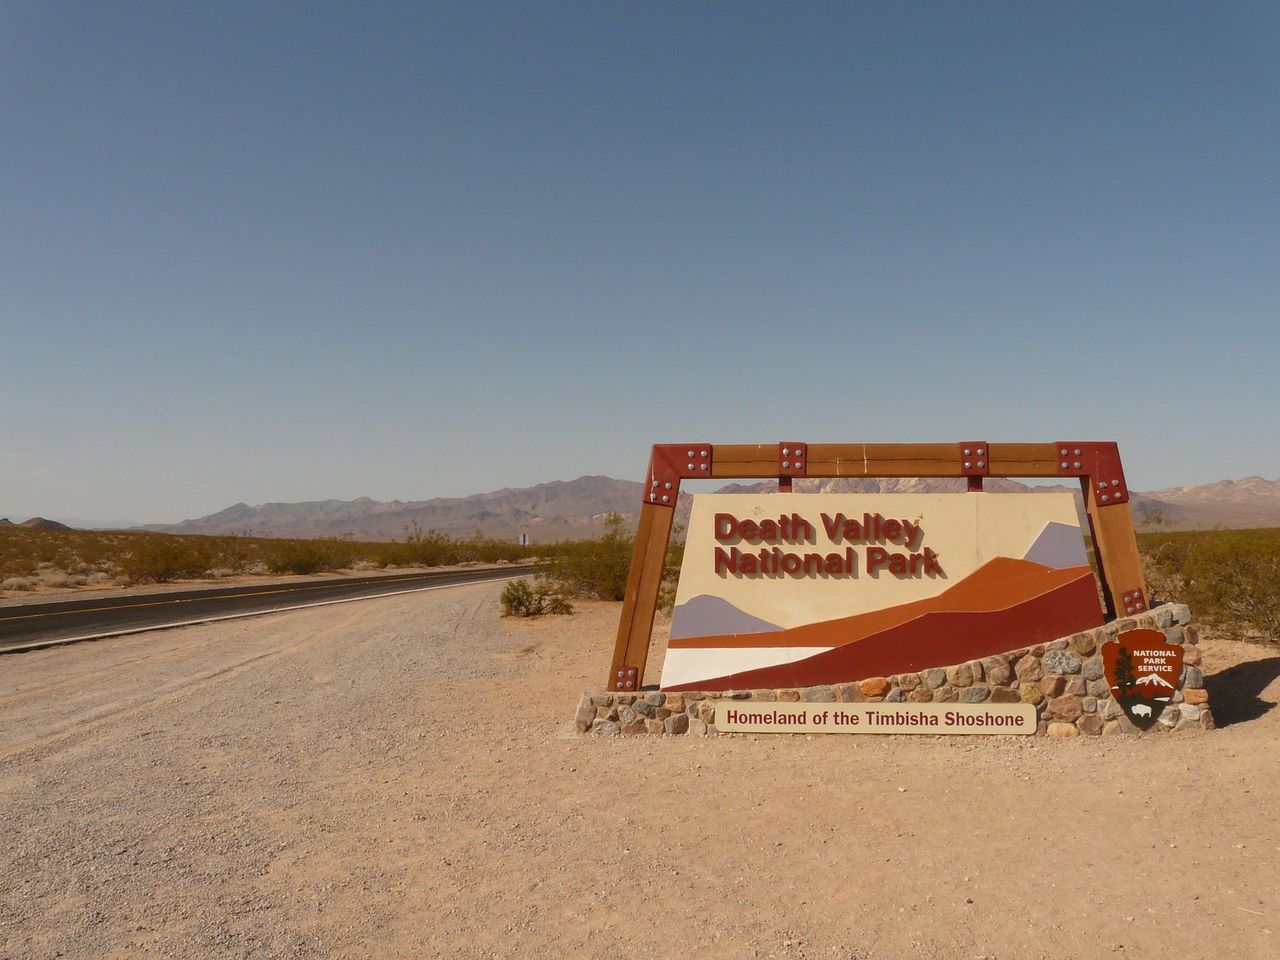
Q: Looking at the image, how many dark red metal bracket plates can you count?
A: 6